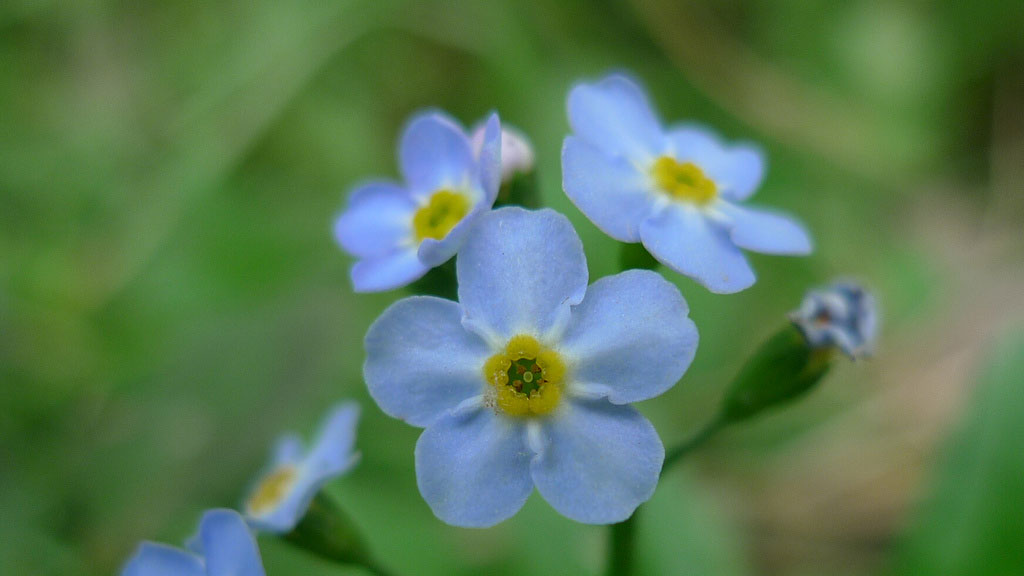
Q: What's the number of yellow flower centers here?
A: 4